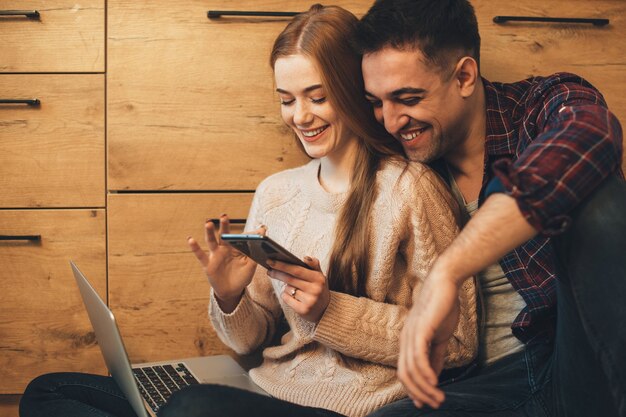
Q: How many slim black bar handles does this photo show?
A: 6